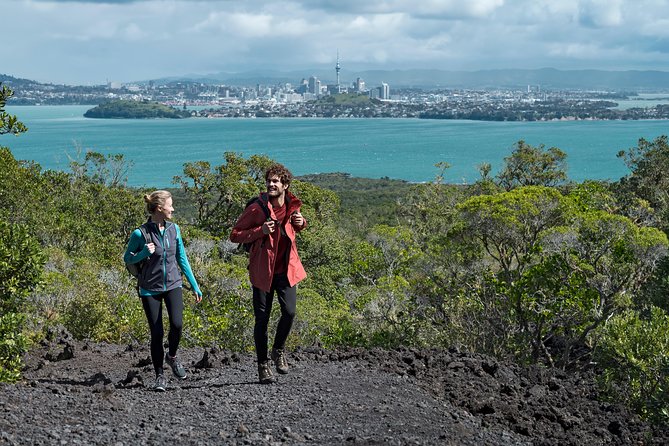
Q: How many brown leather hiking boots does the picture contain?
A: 2